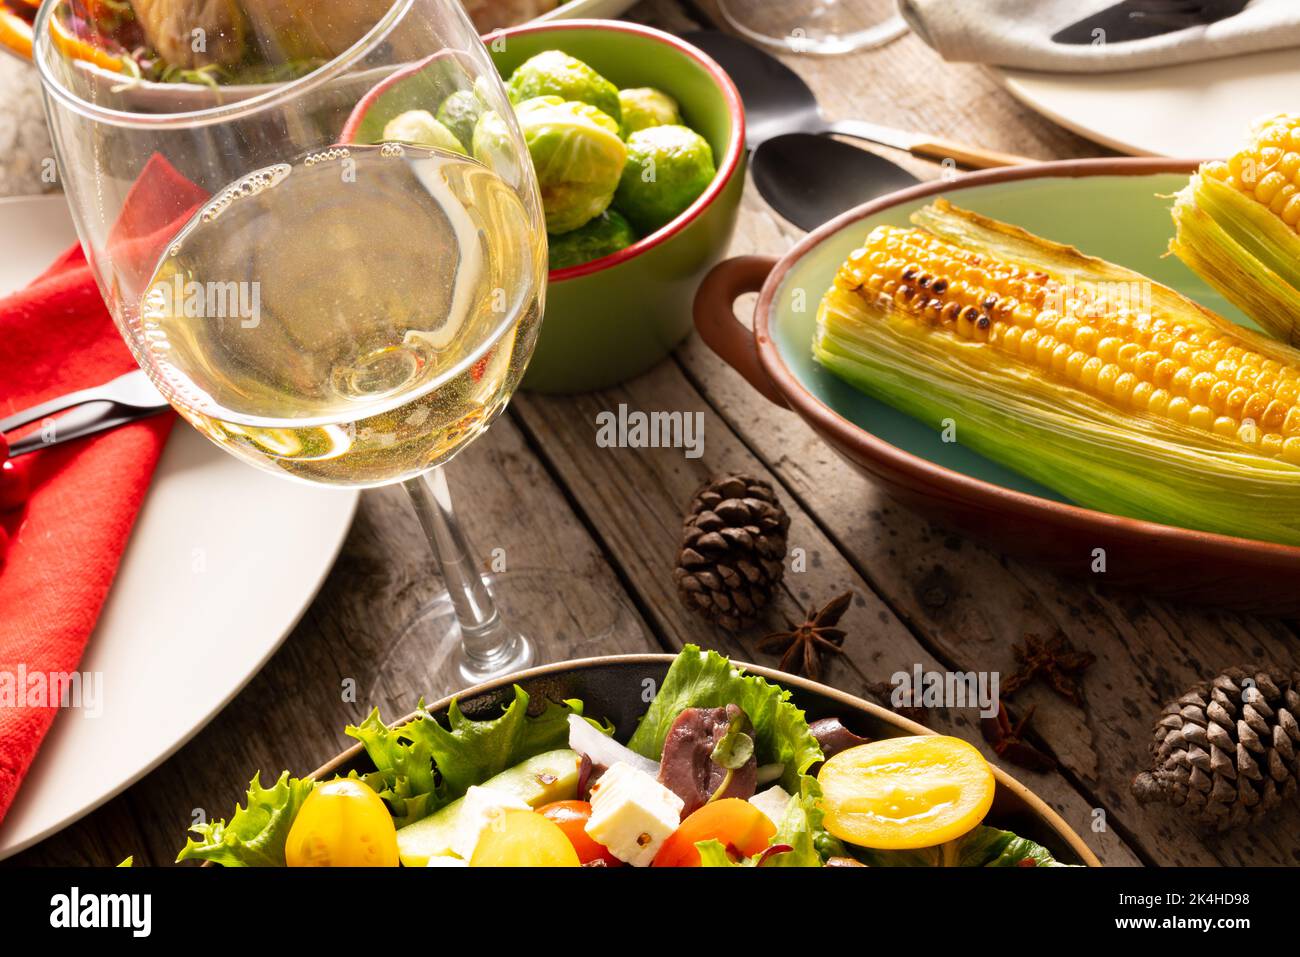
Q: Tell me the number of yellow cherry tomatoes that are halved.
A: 1